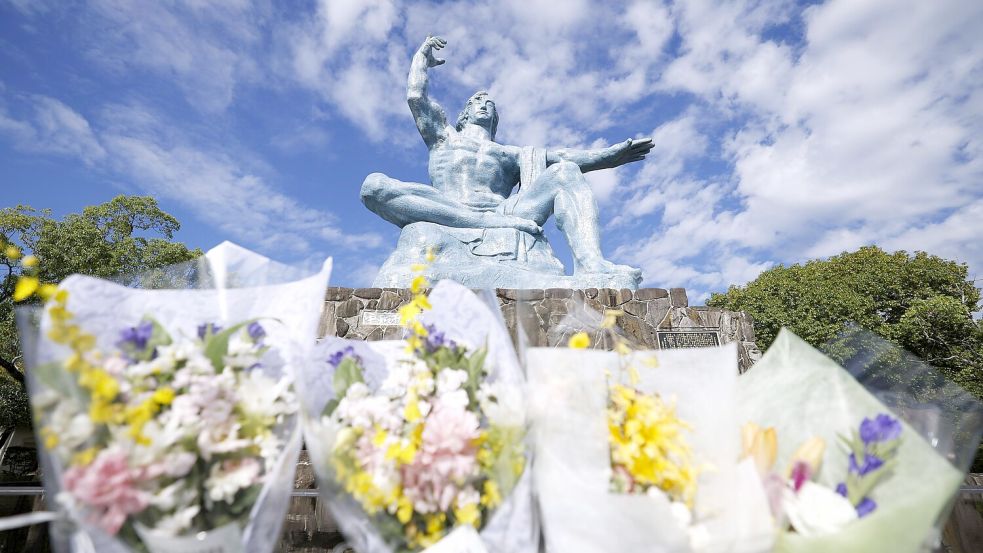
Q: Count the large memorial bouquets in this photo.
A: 4